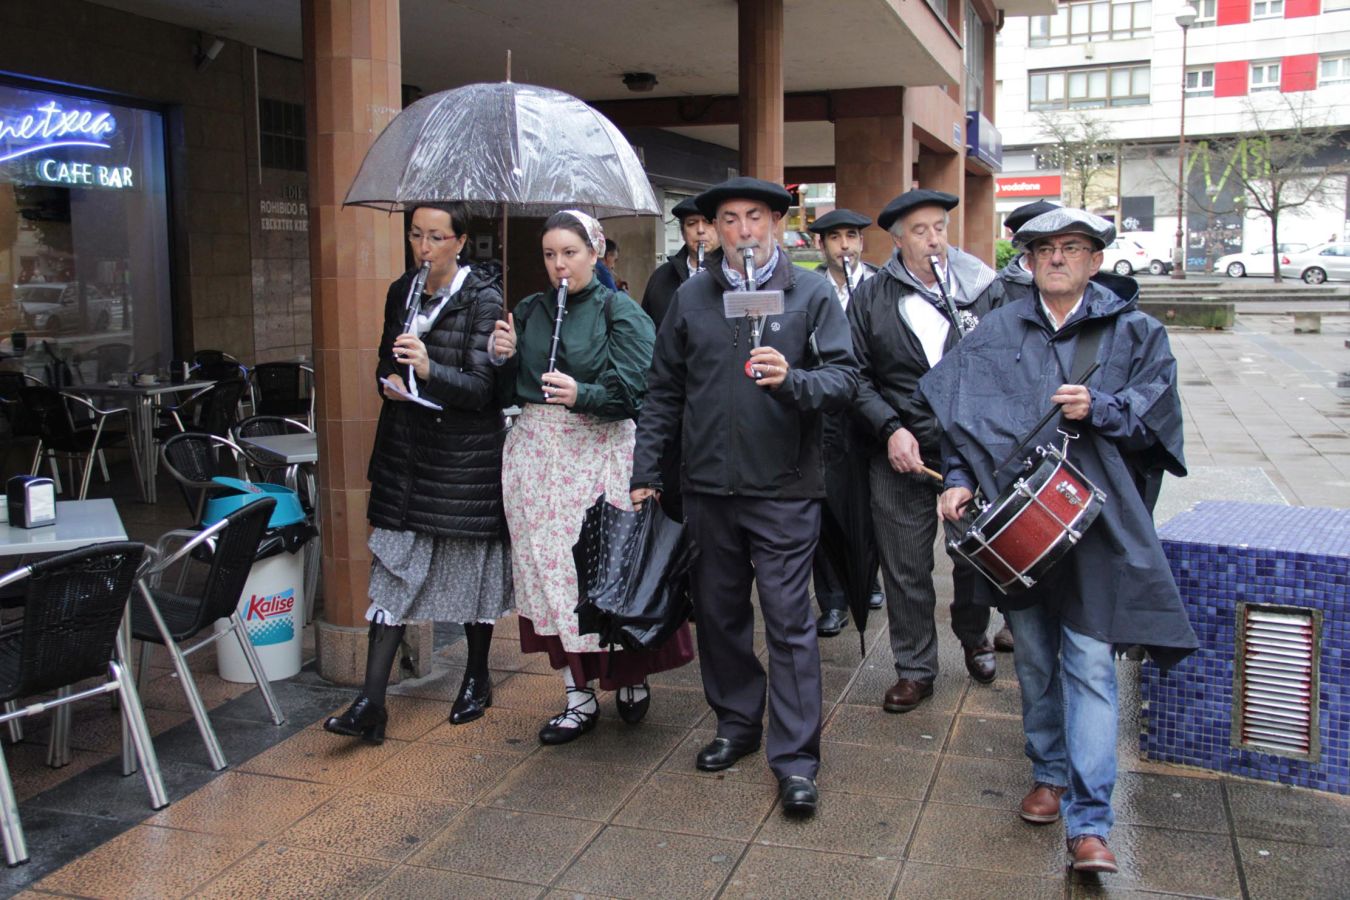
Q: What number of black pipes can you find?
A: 6